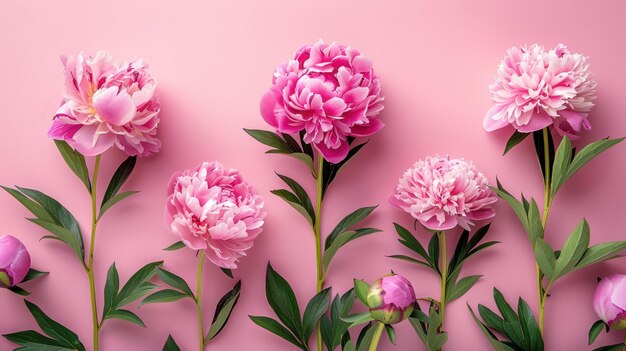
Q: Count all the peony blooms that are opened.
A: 5